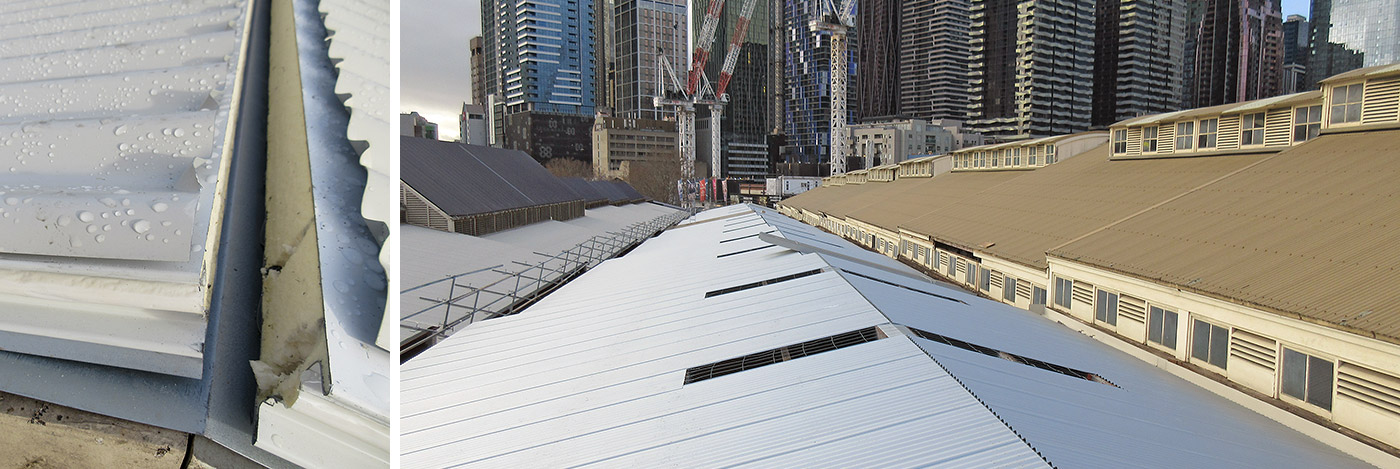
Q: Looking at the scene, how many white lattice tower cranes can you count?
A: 3